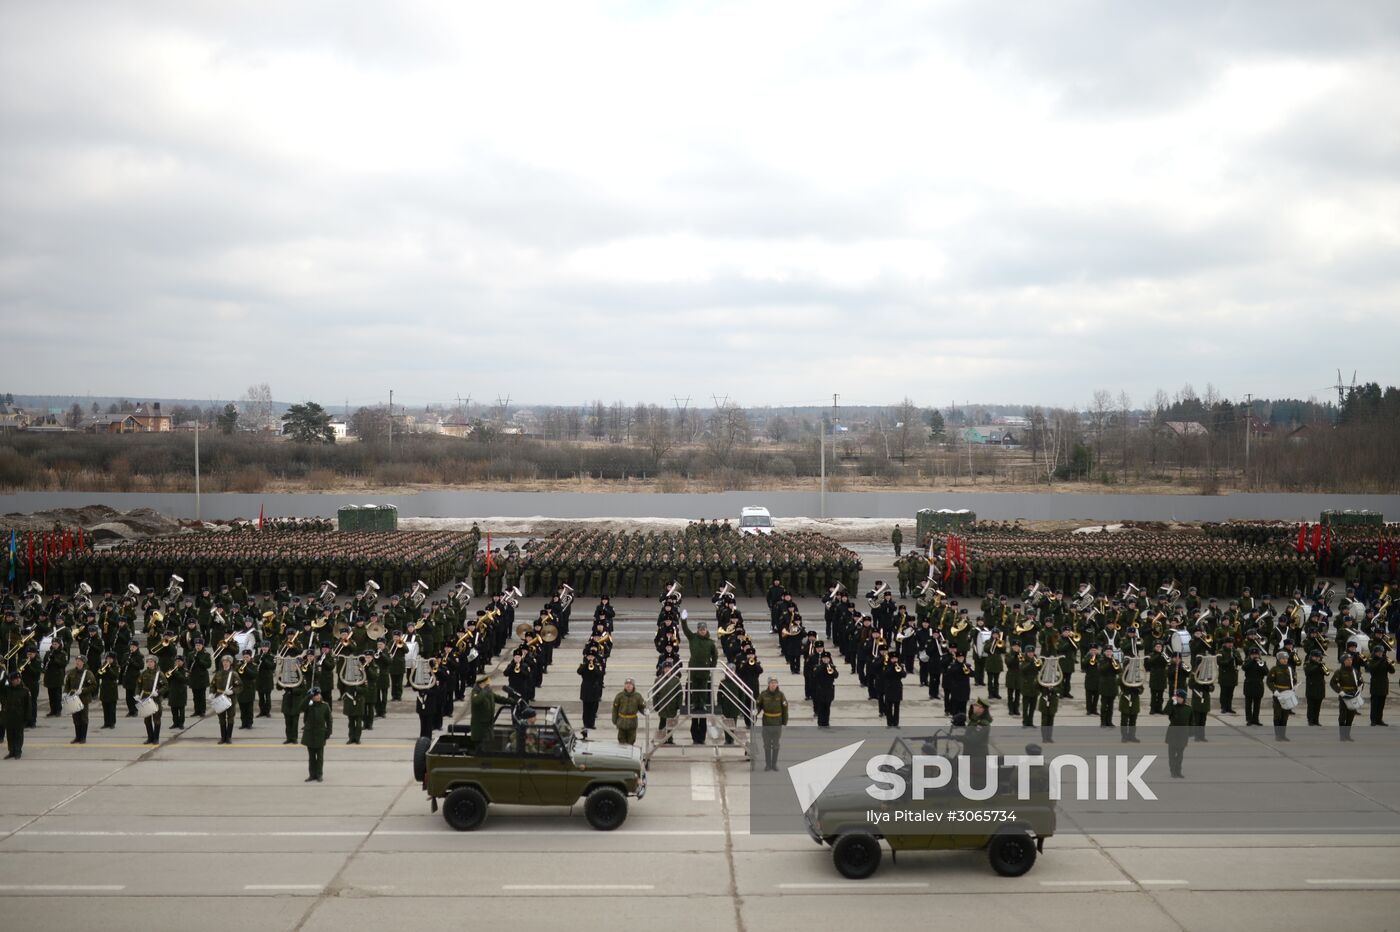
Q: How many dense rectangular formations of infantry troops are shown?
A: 3